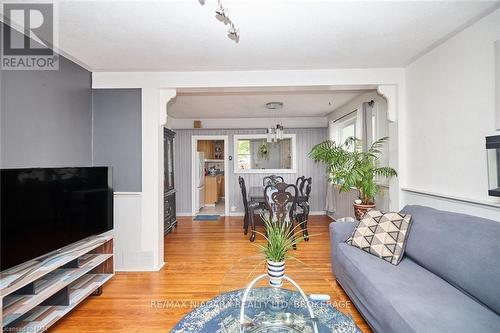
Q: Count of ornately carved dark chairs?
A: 5